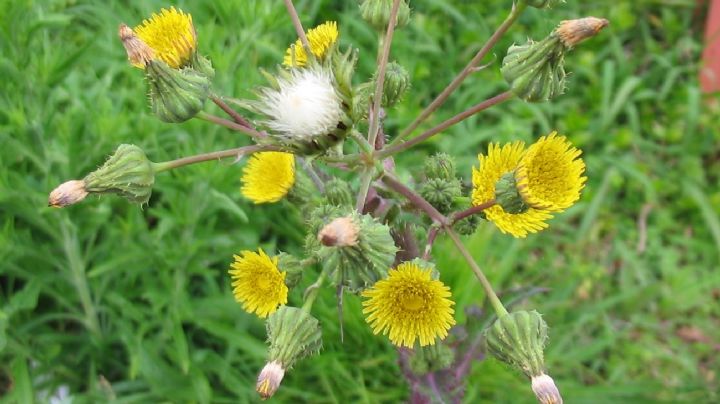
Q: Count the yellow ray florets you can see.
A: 7